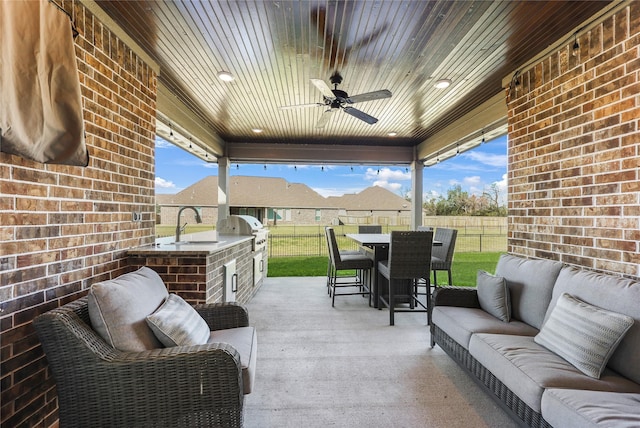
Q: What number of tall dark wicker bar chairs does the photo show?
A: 6